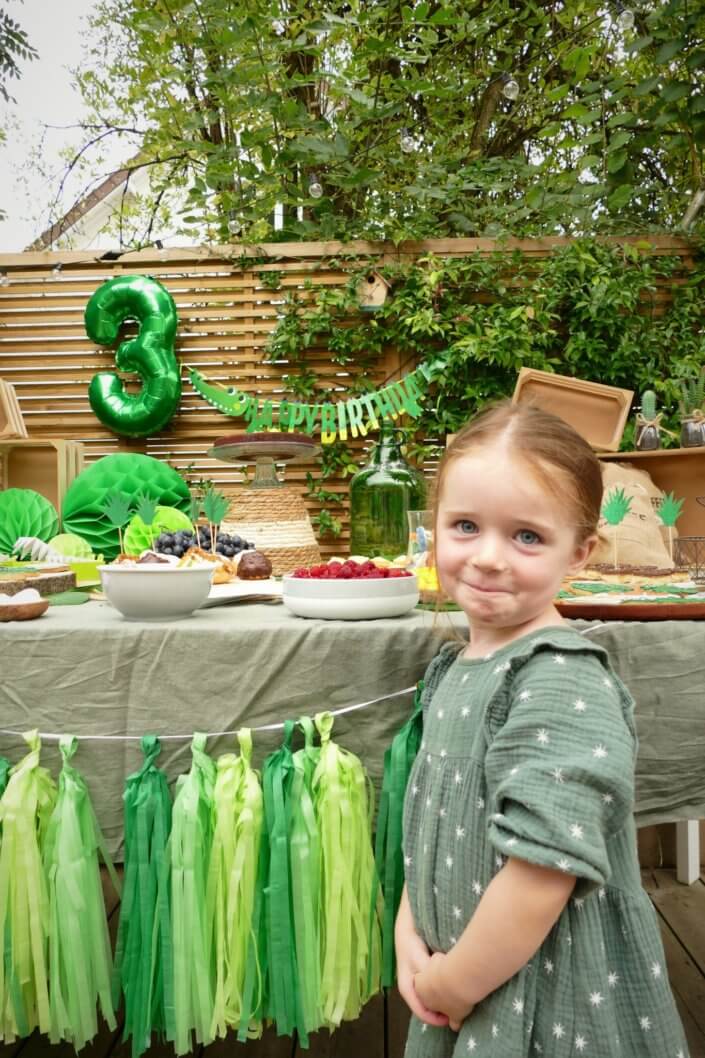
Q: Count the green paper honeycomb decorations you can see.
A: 4